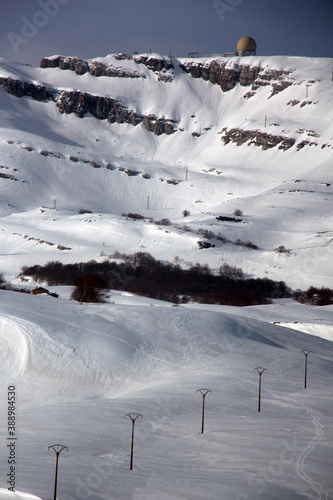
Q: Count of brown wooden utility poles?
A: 5